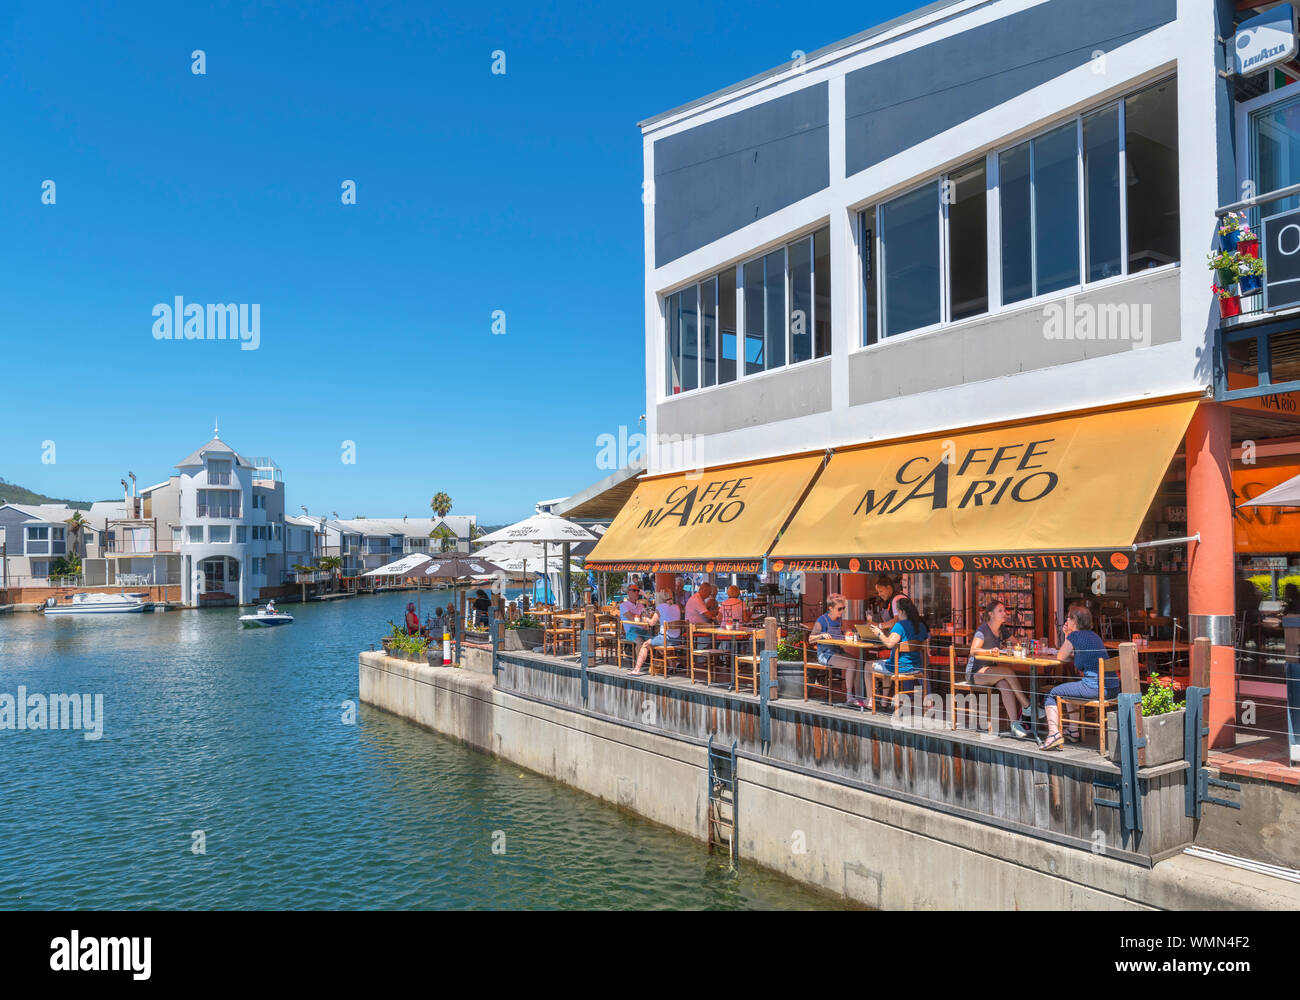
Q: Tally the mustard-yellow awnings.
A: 2